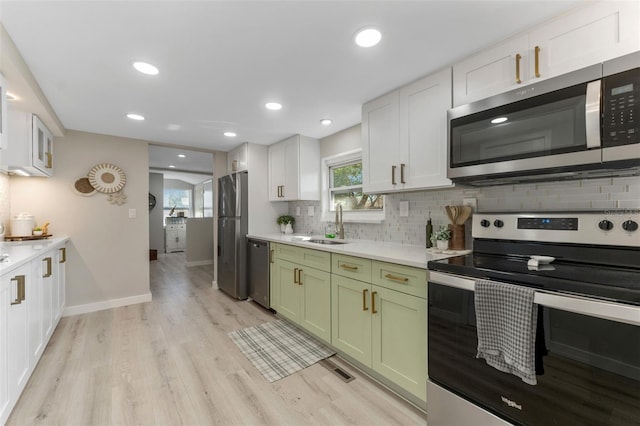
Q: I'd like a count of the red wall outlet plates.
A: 0